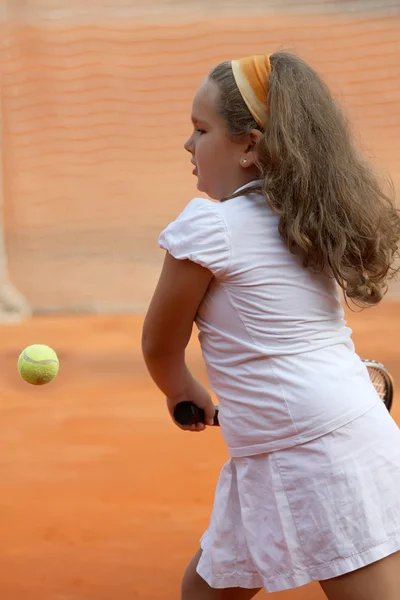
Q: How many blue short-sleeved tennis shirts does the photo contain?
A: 0